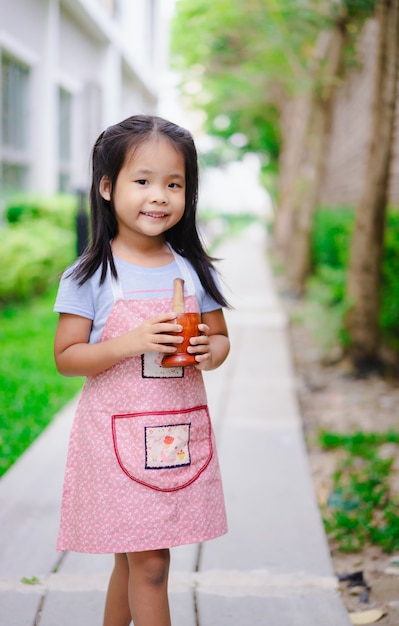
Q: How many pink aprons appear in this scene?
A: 1